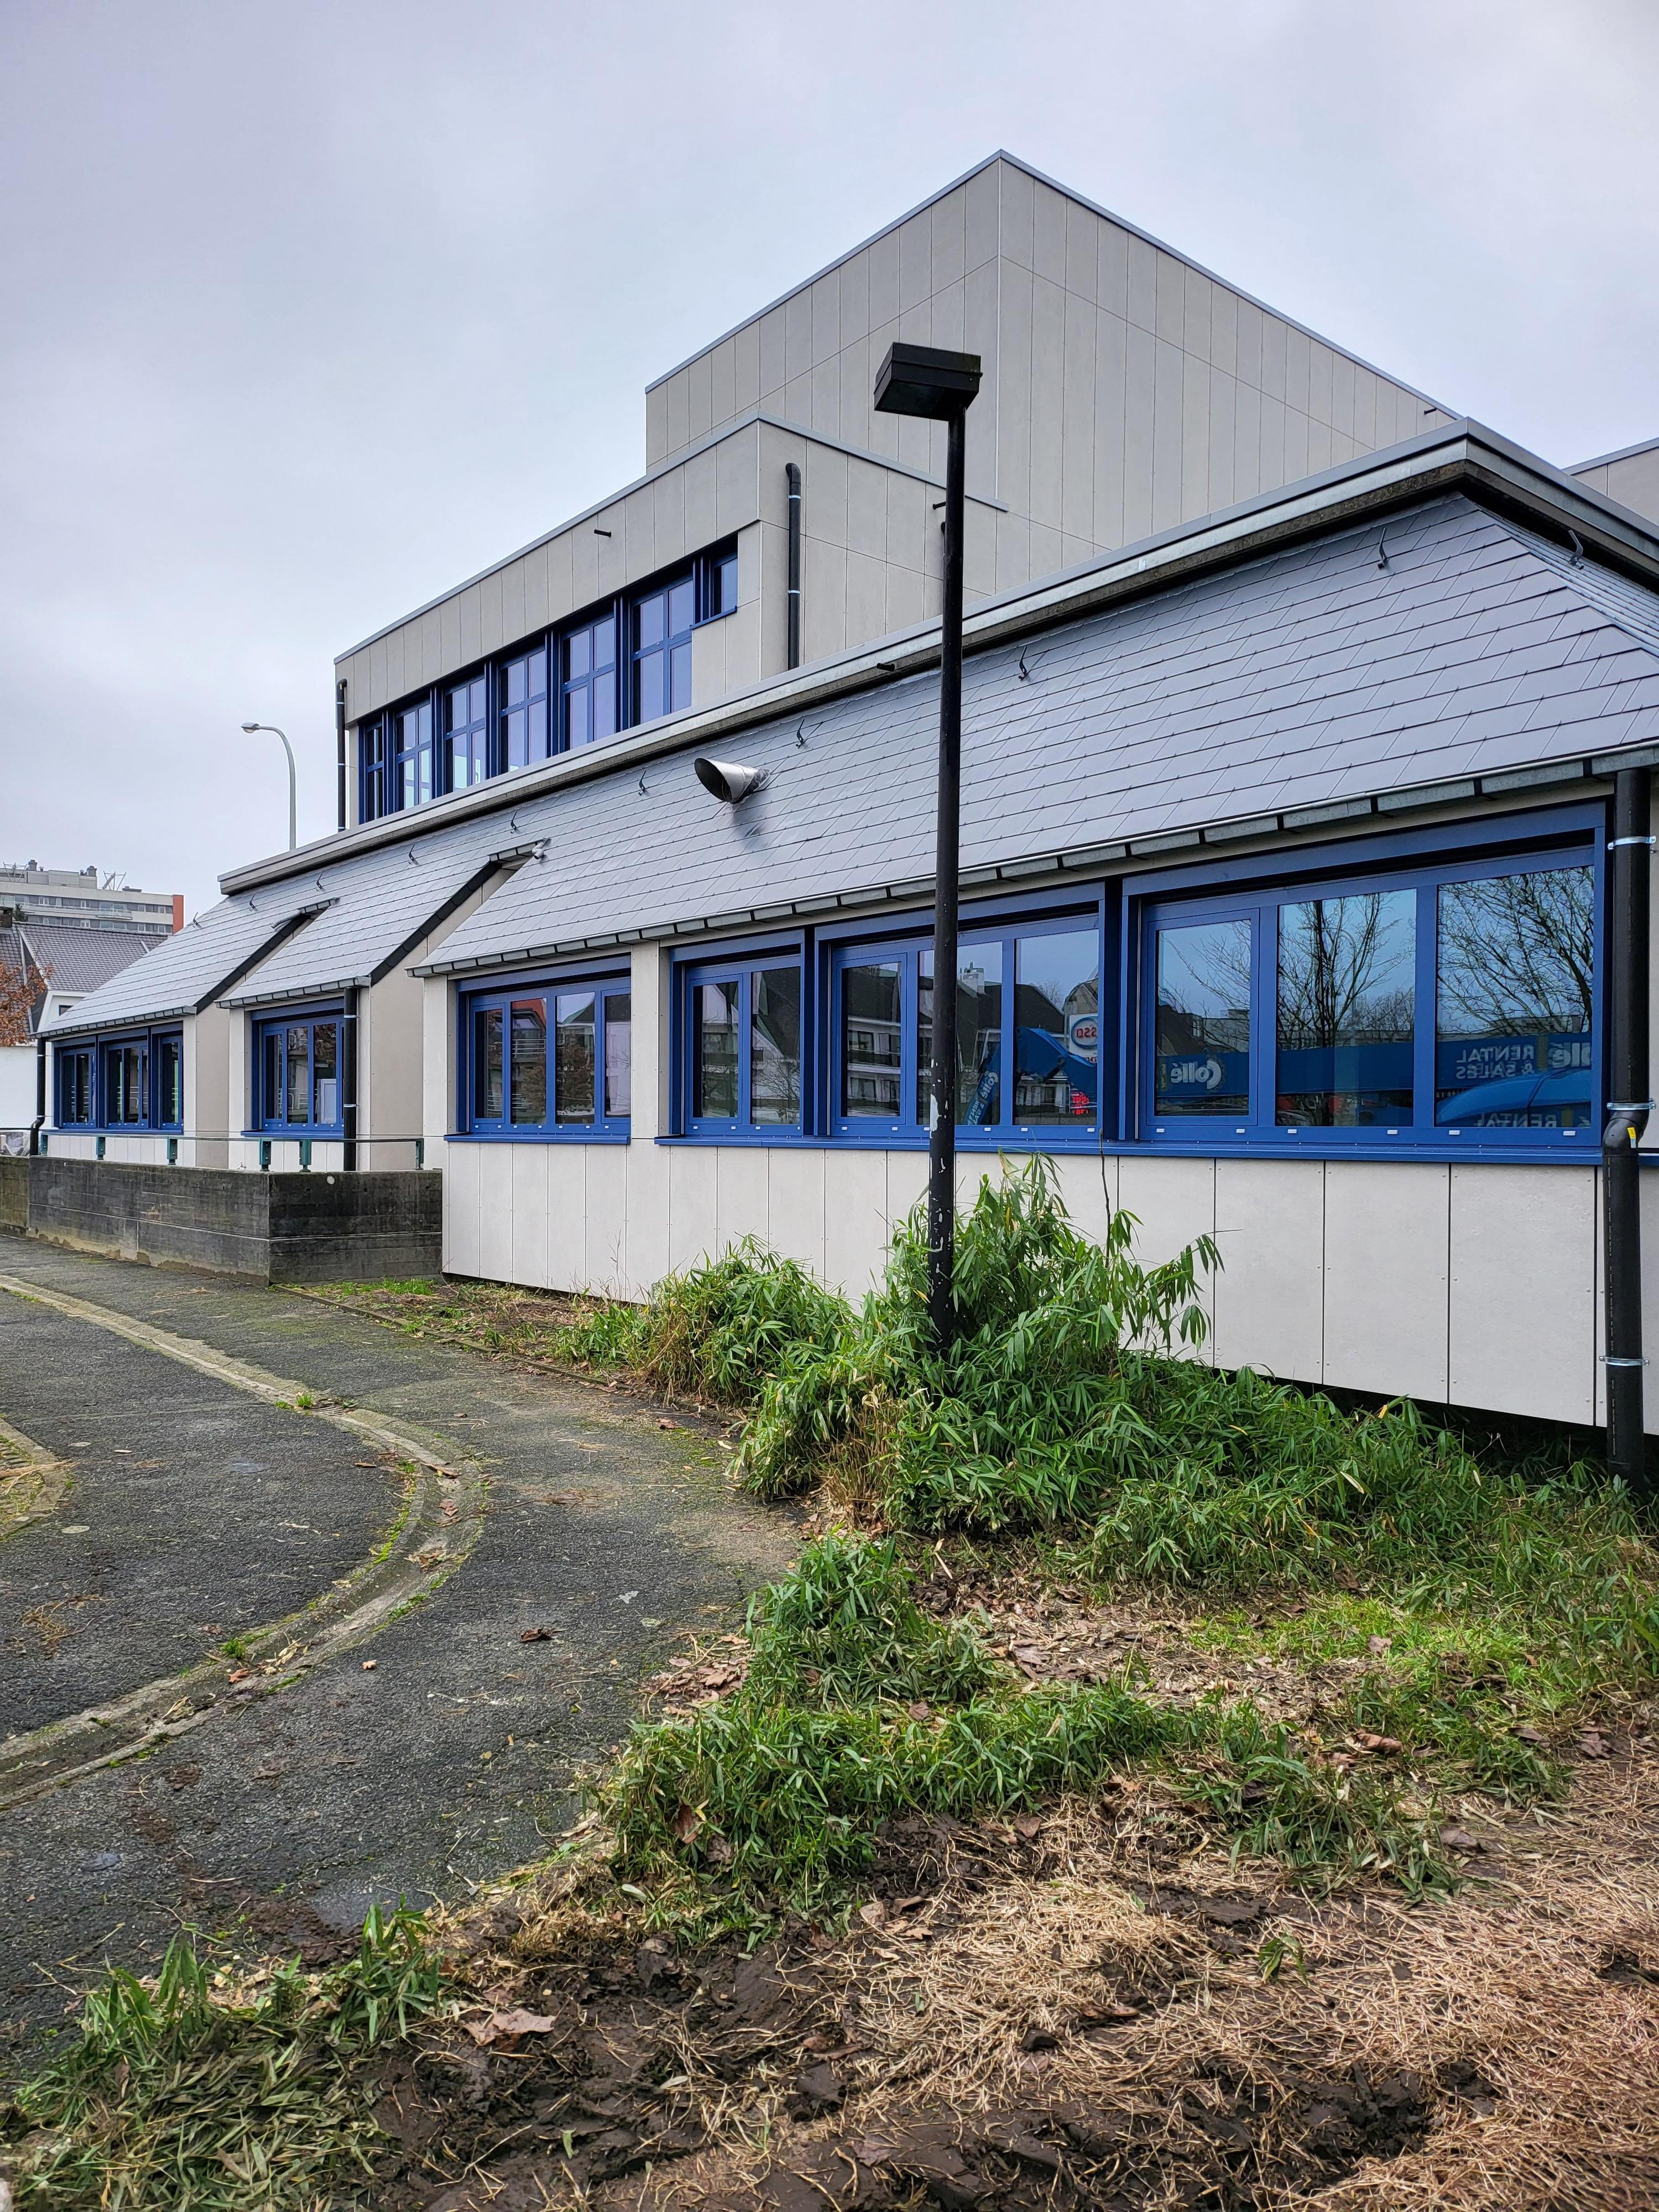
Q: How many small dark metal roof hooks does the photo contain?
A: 10